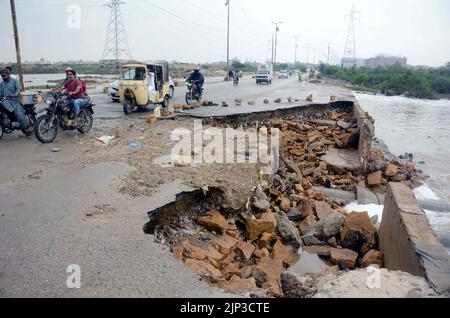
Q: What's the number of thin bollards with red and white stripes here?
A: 0